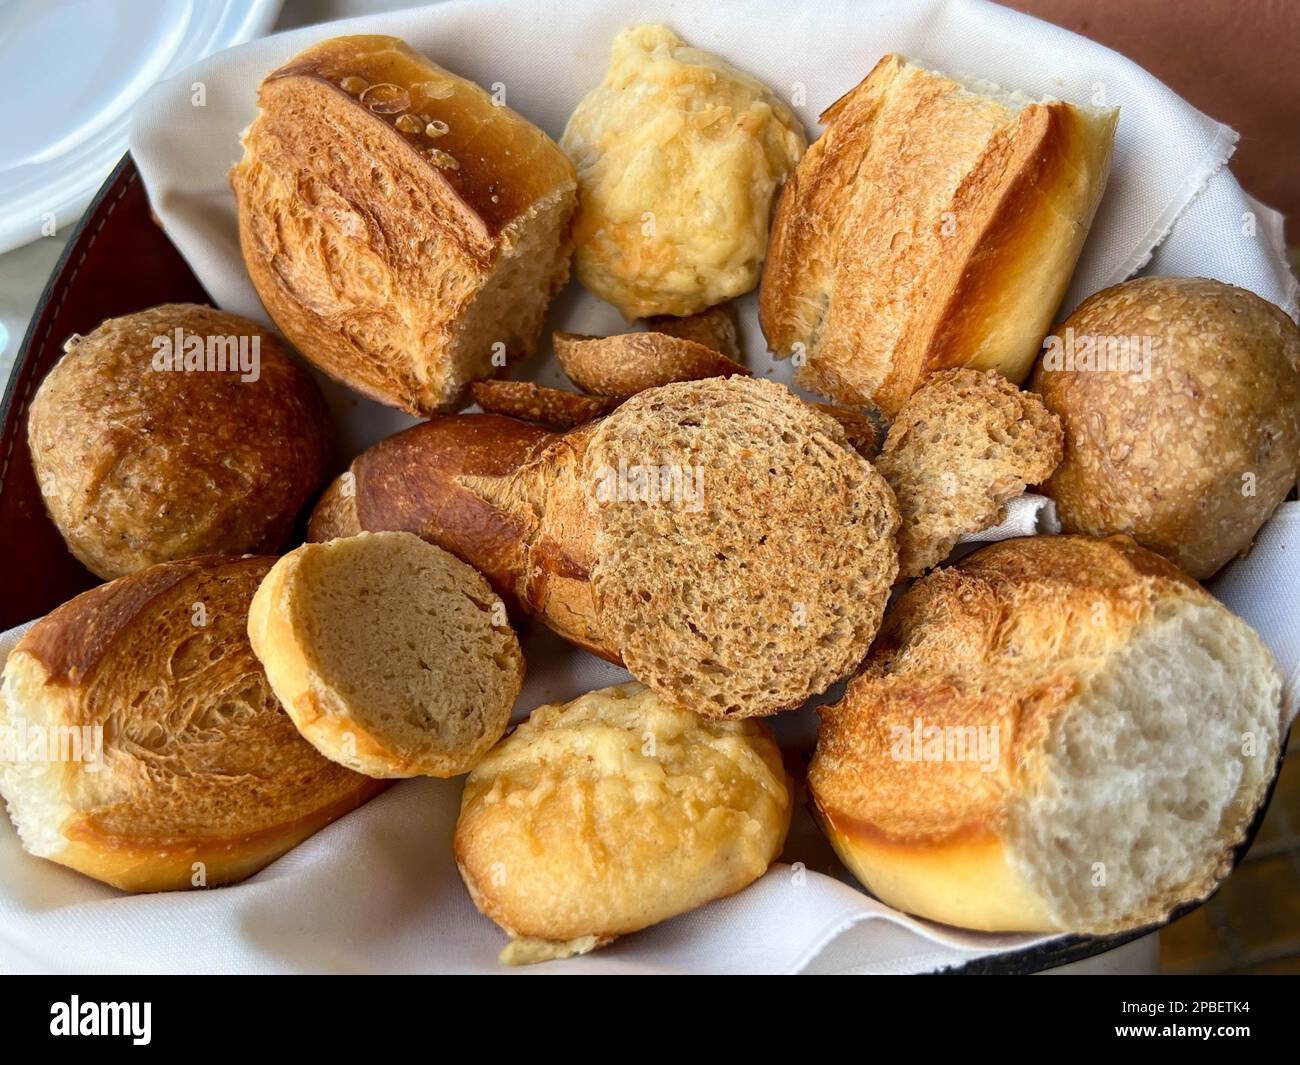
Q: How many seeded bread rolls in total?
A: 2